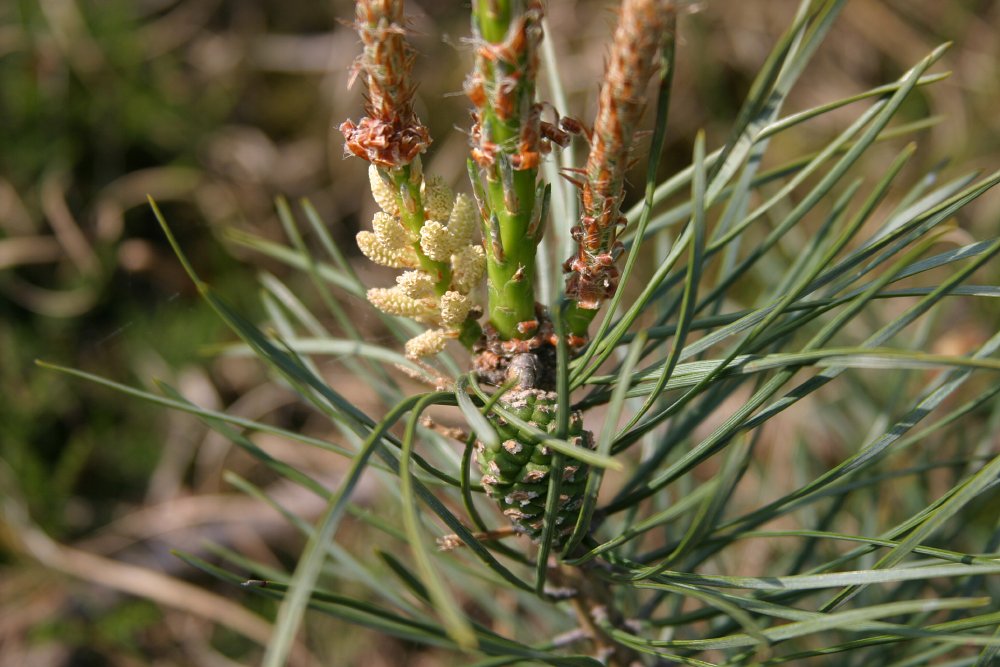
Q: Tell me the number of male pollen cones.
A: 11